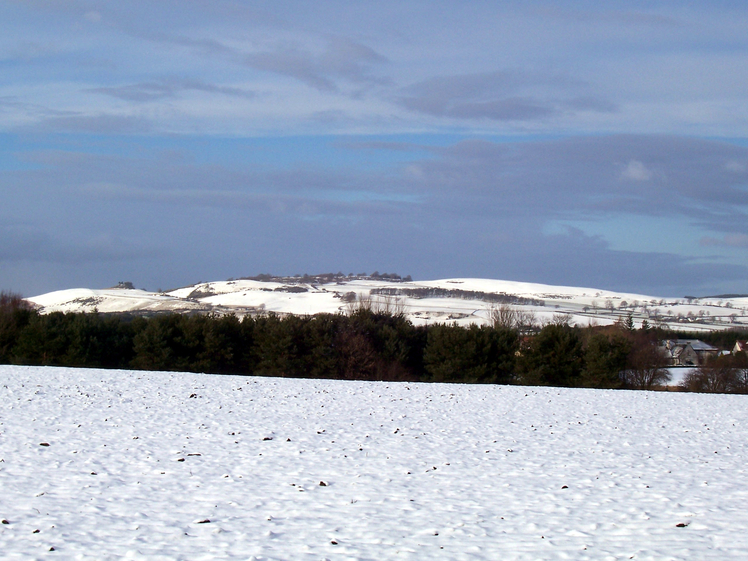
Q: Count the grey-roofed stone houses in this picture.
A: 1